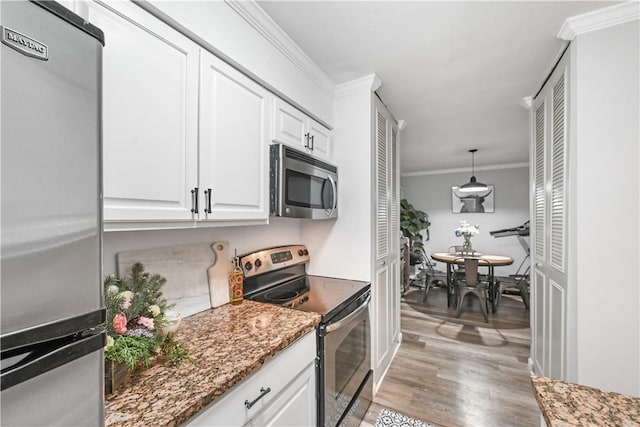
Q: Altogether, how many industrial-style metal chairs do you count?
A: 4